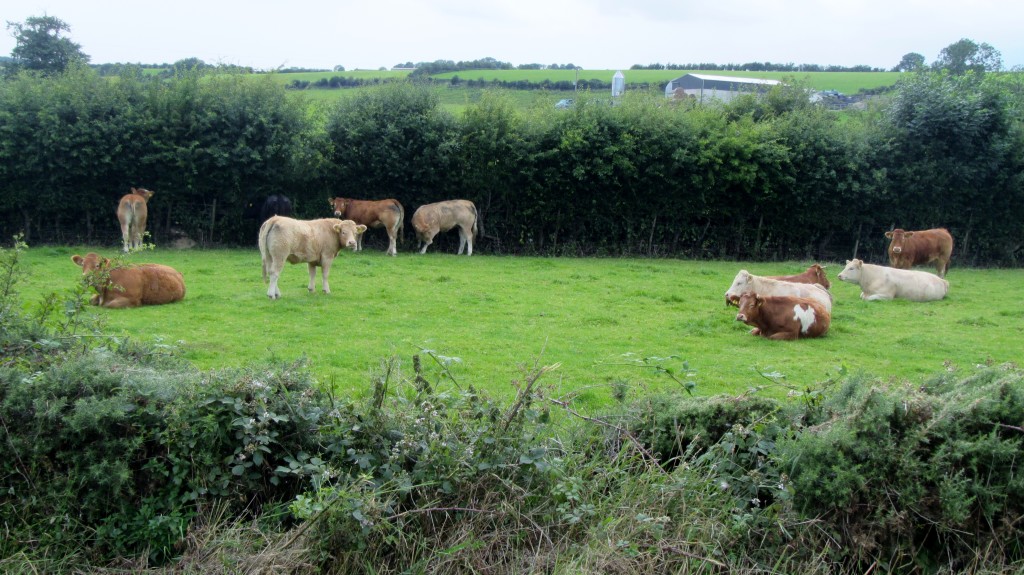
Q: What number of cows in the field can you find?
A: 11